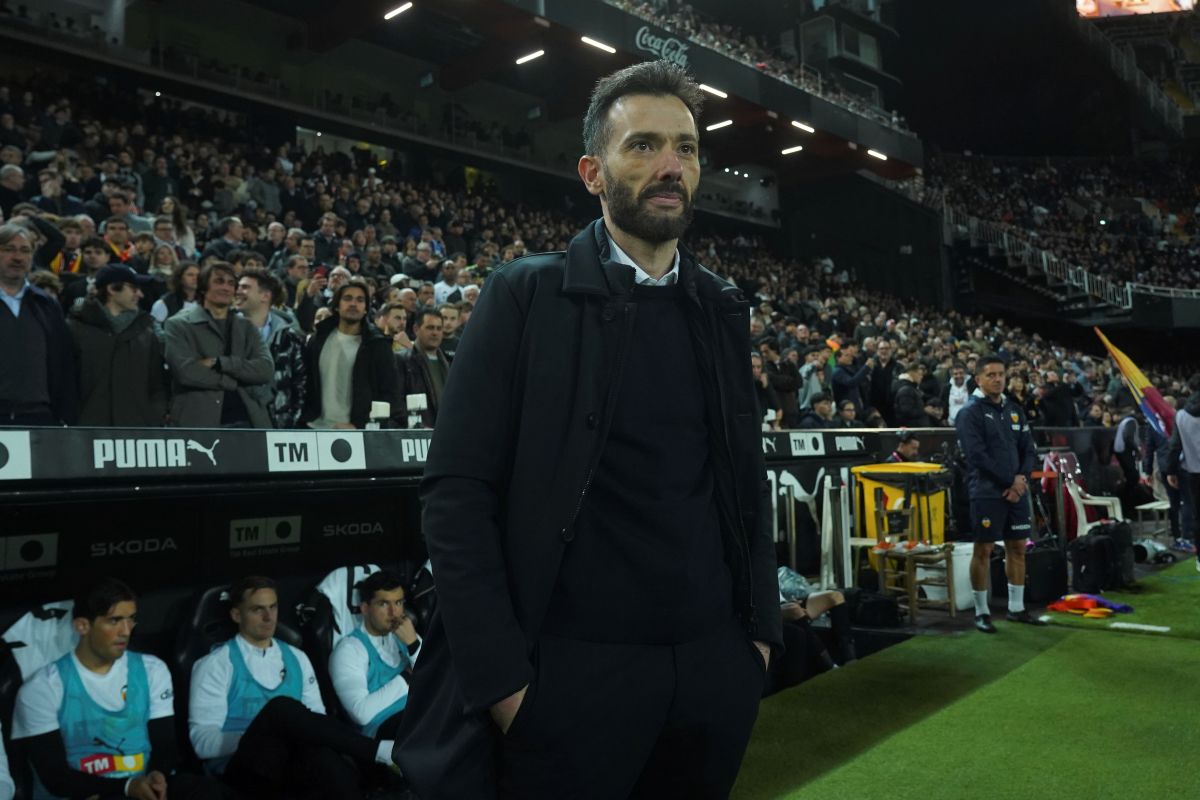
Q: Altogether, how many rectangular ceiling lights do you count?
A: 8